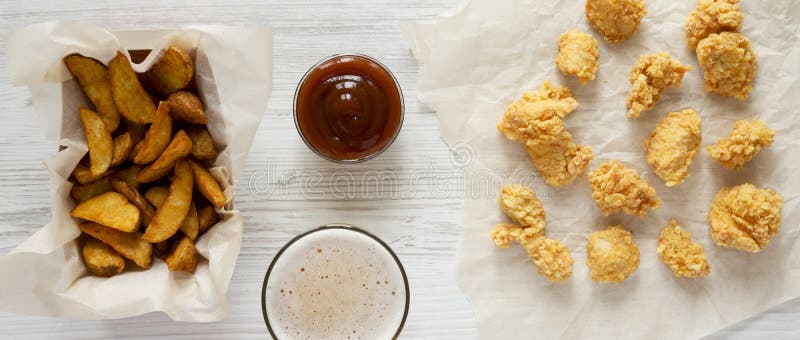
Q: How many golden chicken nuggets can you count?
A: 13